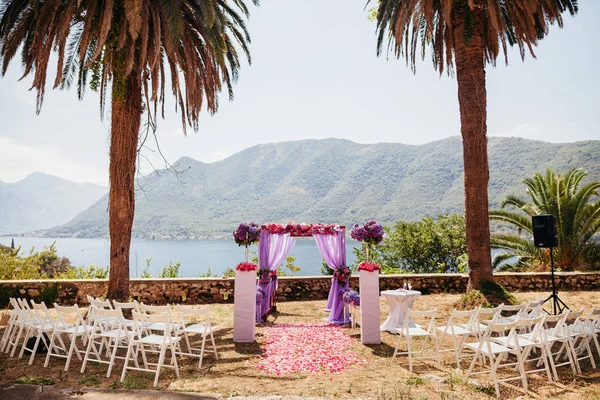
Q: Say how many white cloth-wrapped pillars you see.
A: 2